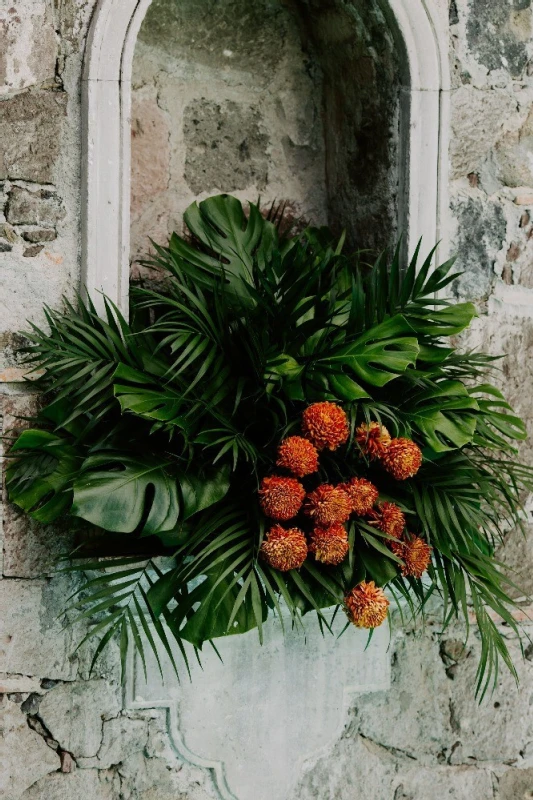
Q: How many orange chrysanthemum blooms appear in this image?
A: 12